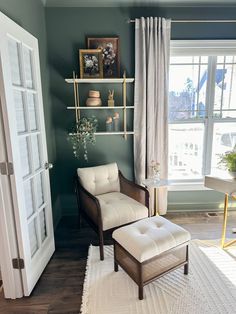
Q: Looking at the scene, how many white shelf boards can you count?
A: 3